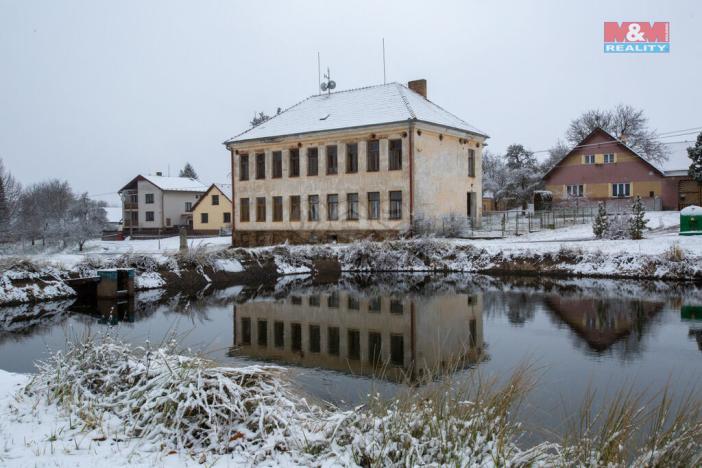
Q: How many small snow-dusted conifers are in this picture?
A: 2